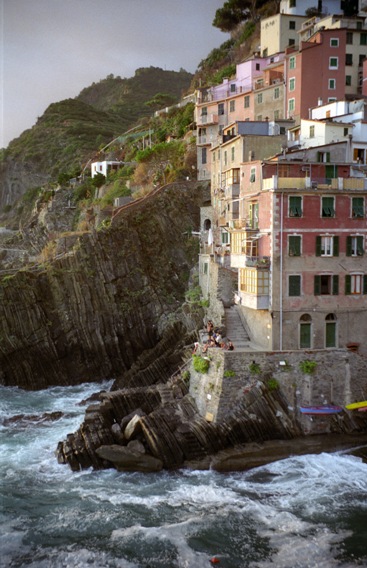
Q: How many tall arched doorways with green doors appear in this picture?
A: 2